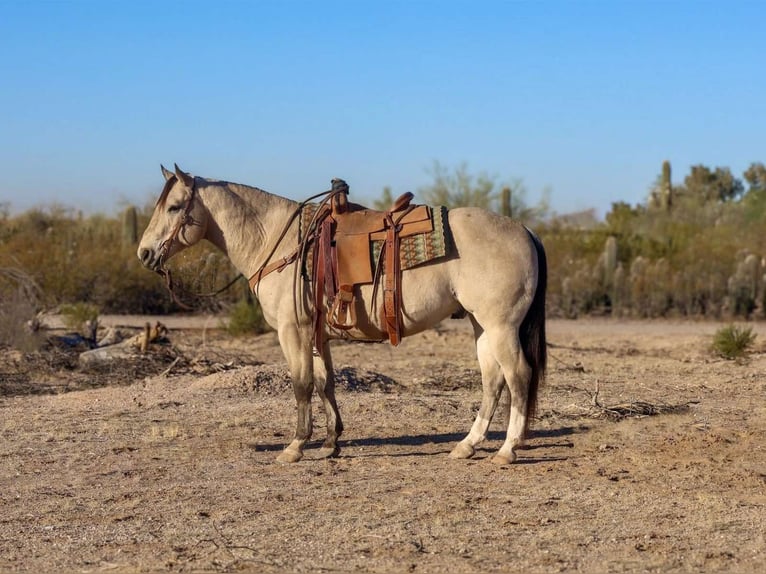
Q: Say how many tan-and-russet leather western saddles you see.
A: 1